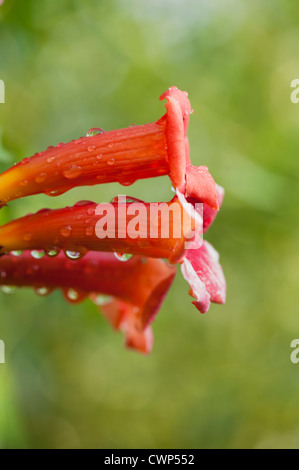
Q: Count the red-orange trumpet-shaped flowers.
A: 3